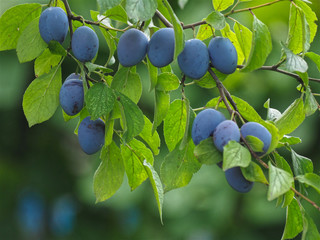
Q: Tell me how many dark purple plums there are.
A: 12